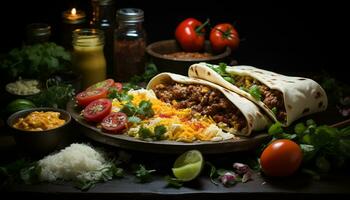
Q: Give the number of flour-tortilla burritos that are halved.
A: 2